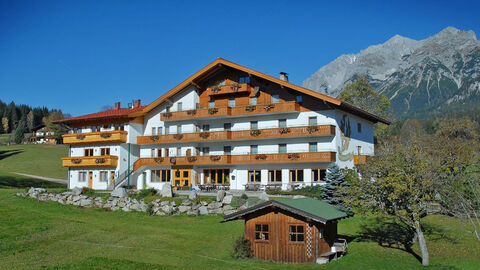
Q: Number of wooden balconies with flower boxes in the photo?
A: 6